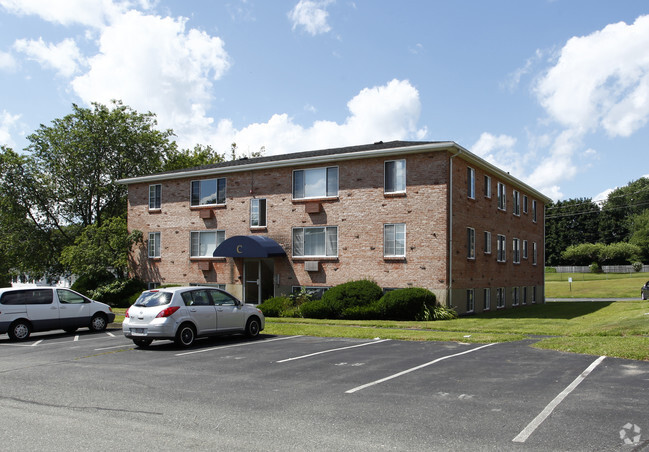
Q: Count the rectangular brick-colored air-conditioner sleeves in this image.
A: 3